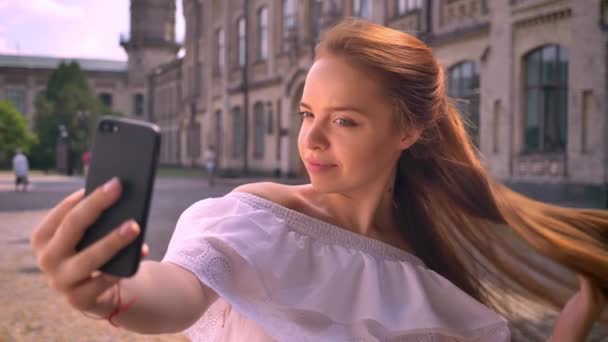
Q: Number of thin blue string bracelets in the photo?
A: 0